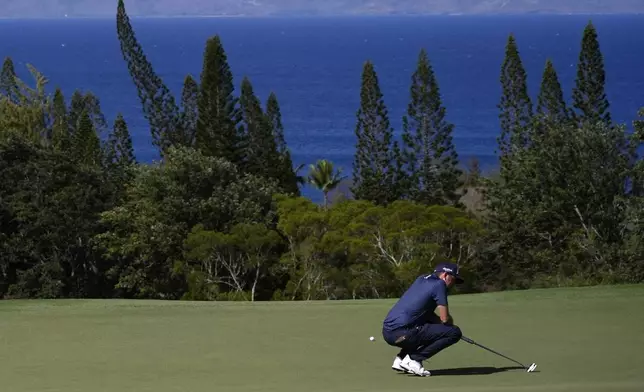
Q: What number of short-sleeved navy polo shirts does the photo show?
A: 1